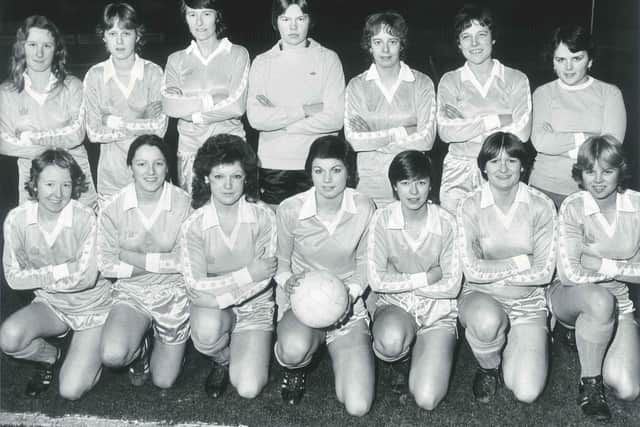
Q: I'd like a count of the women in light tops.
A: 14